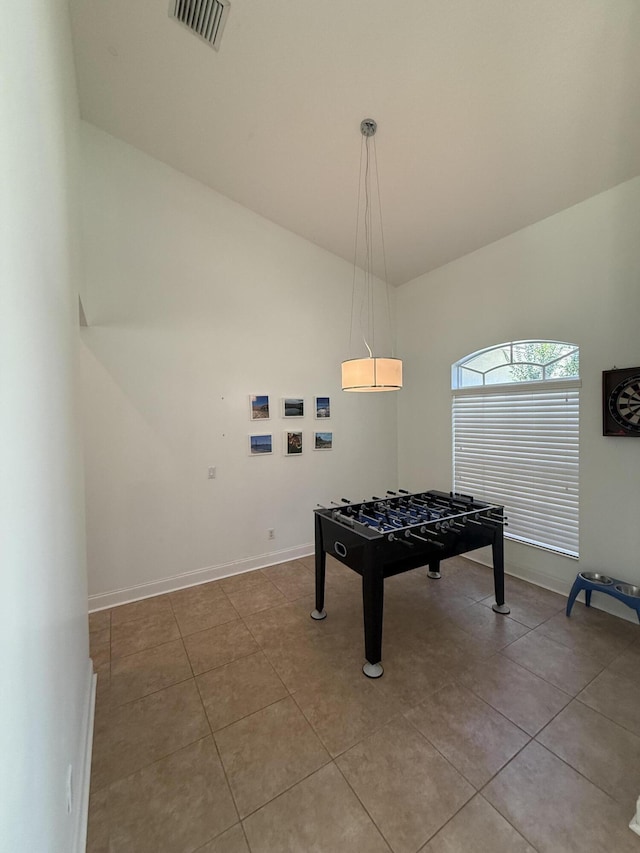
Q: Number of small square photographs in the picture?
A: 6